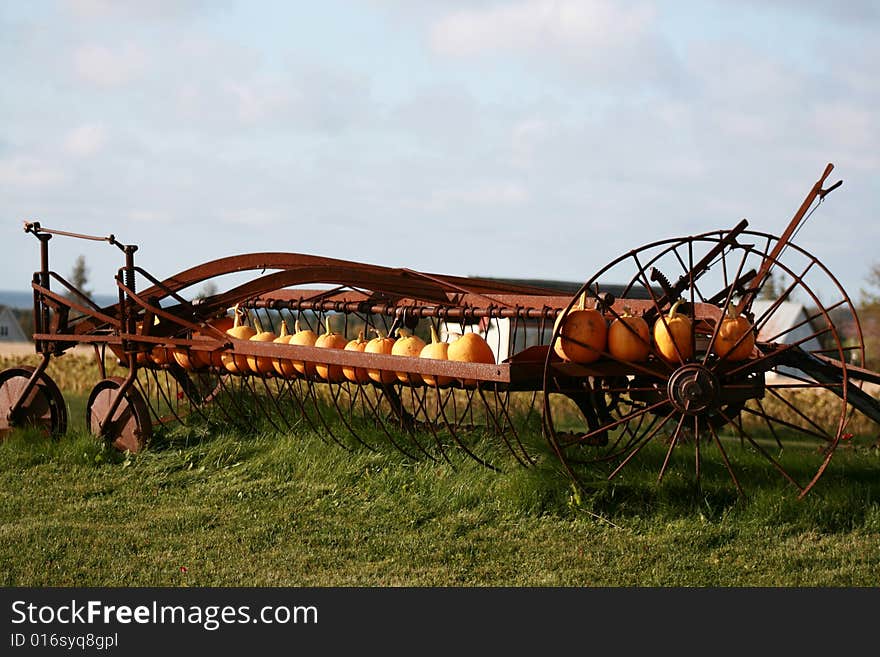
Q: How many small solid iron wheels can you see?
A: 2